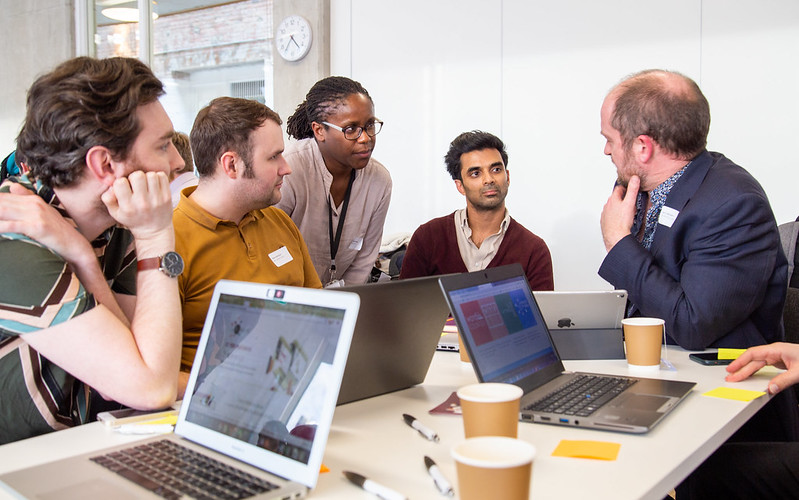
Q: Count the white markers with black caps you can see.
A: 3